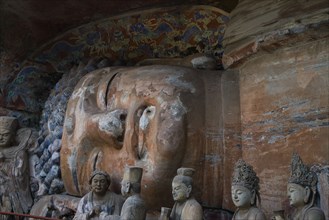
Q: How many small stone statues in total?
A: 6